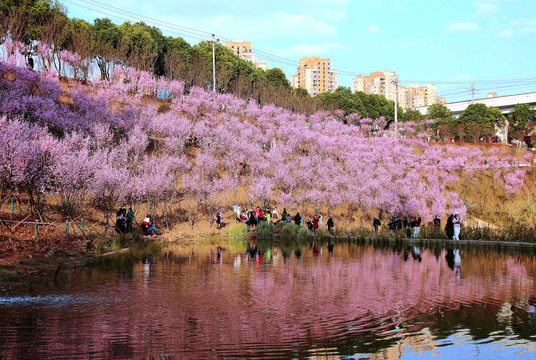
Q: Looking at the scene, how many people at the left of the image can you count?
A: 5